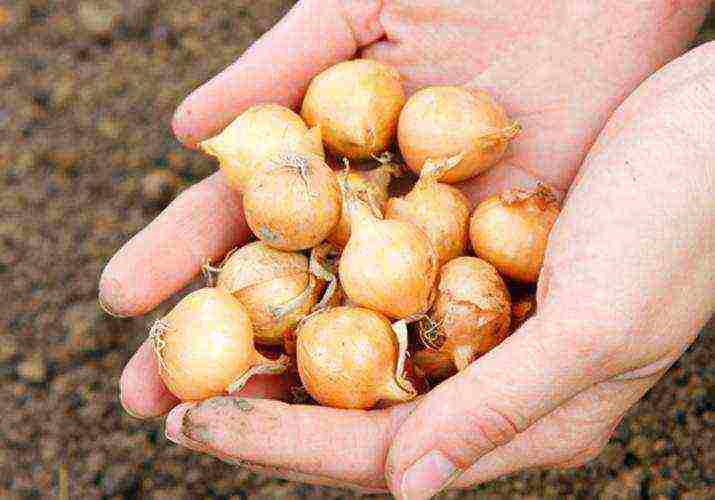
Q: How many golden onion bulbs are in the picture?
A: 12